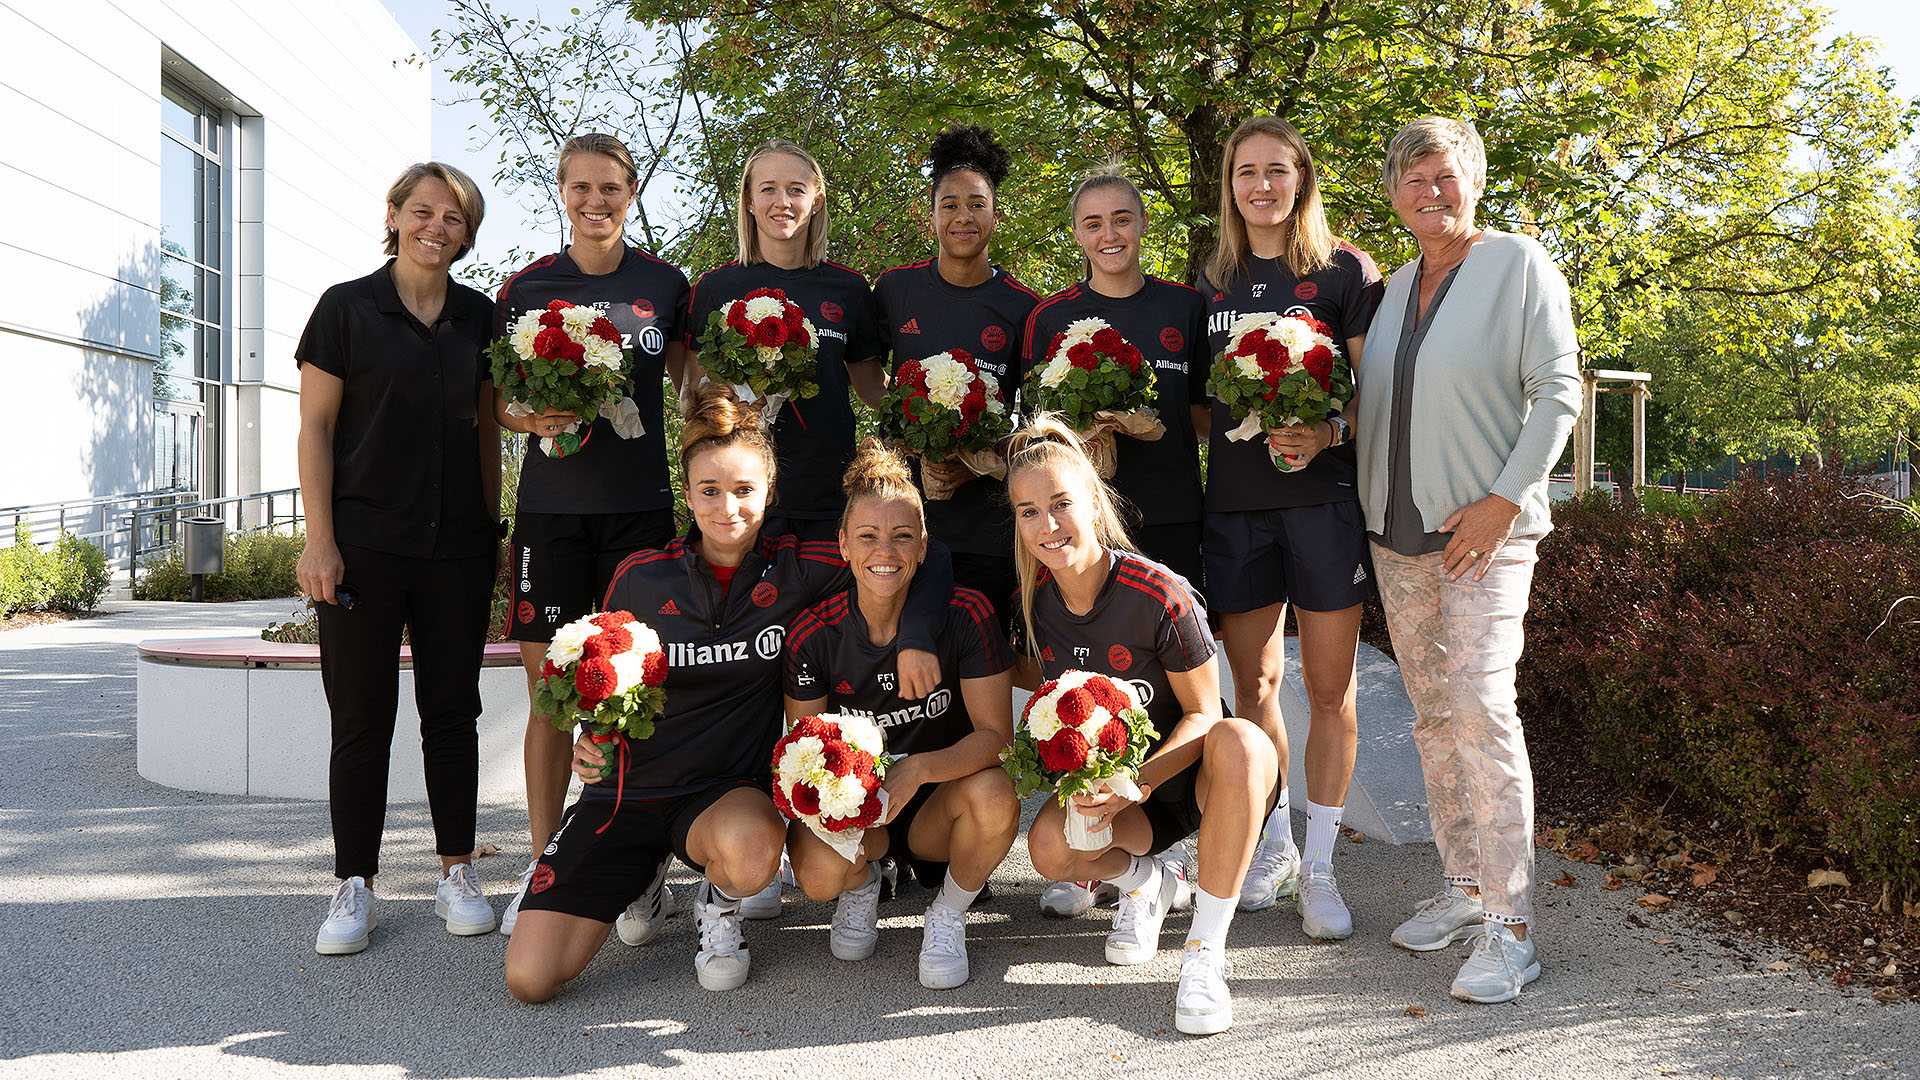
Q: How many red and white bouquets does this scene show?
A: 8